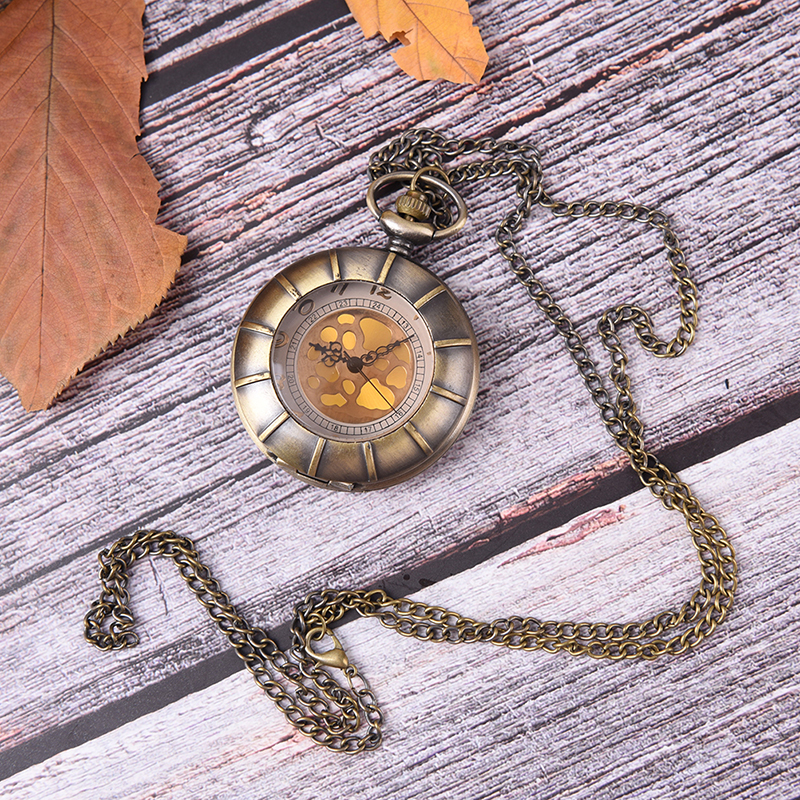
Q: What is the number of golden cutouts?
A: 13